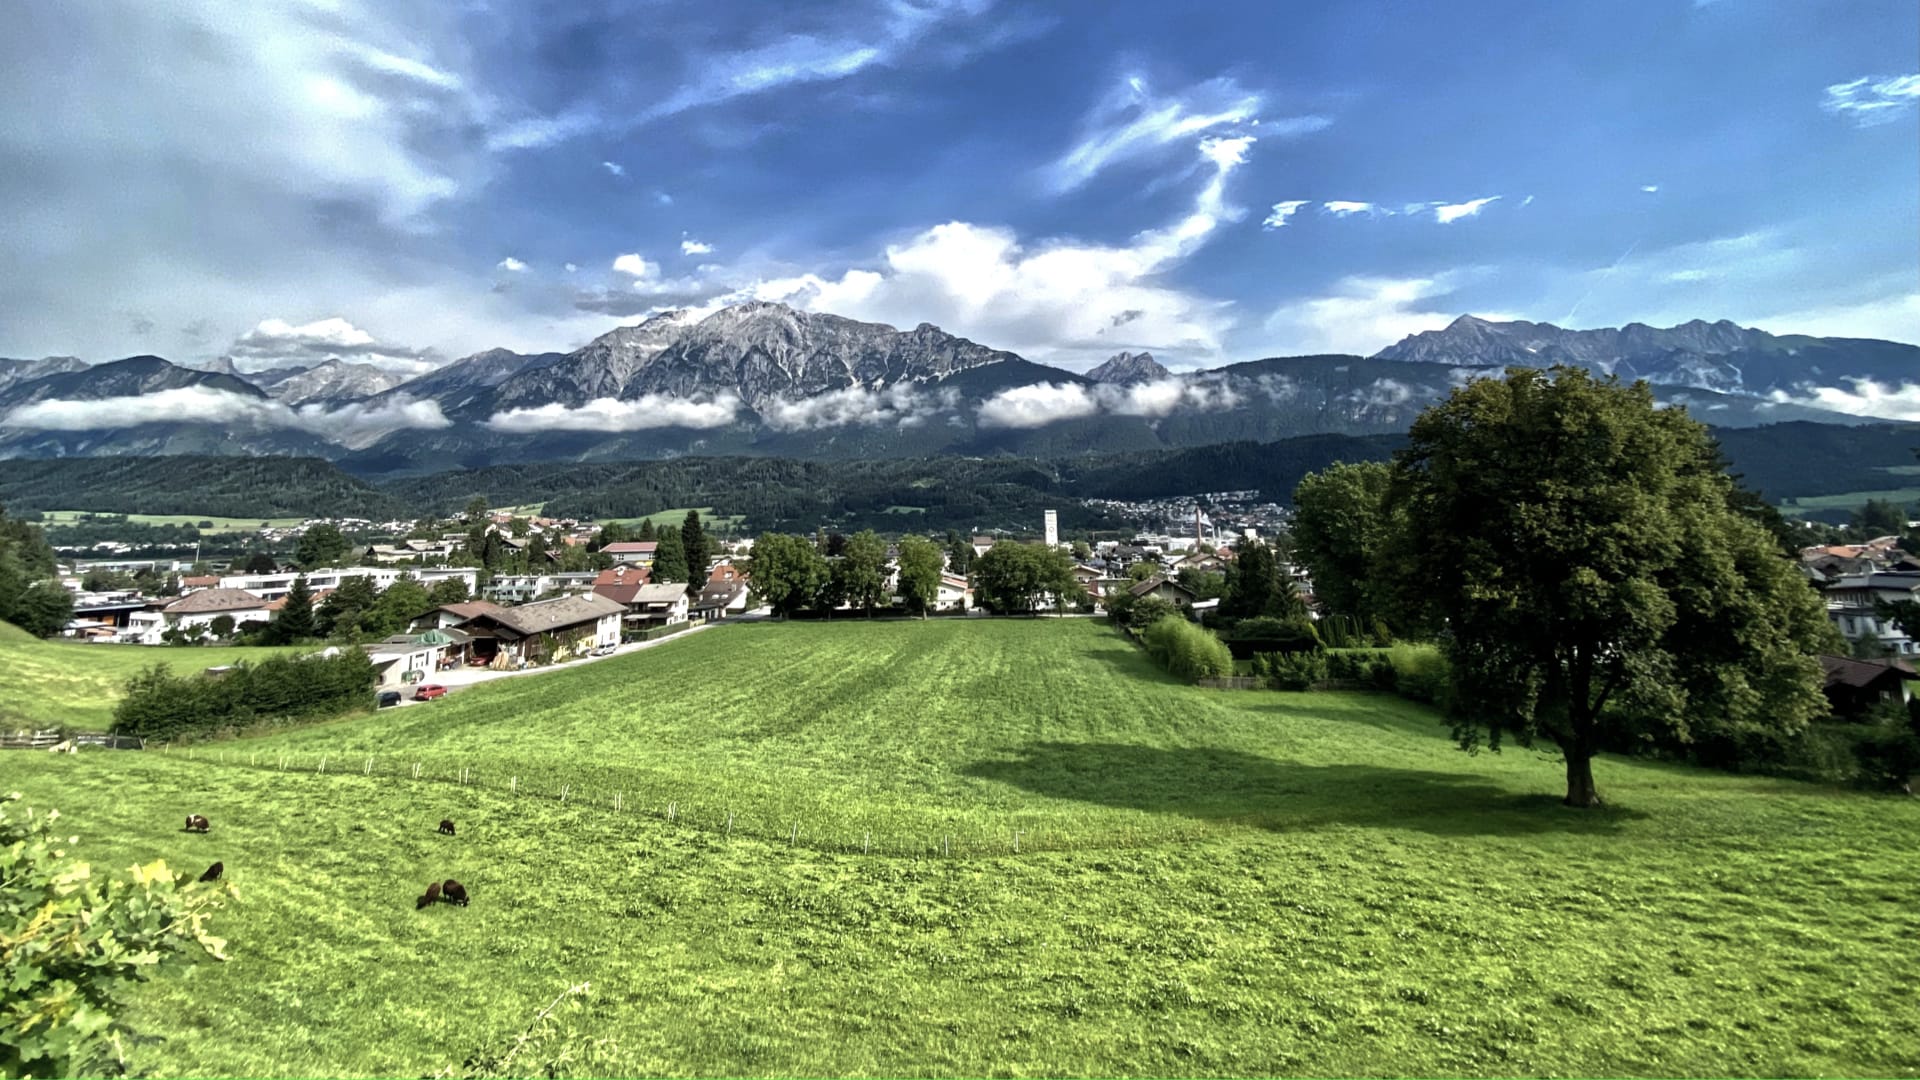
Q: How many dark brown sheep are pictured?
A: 5